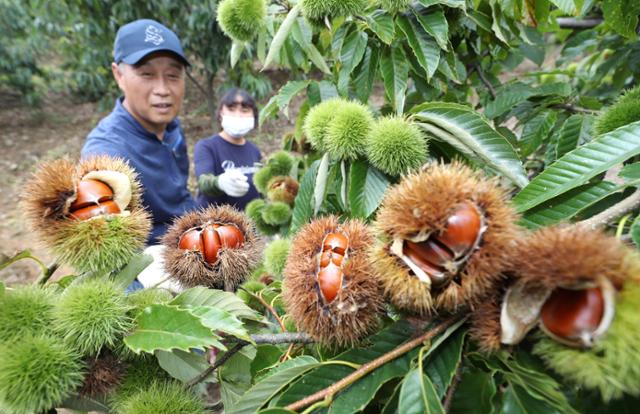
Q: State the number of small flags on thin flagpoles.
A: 0